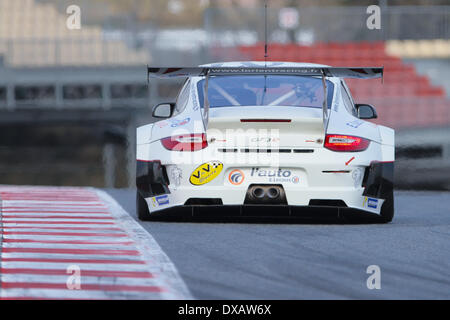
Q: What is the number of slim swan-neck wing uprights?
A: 2